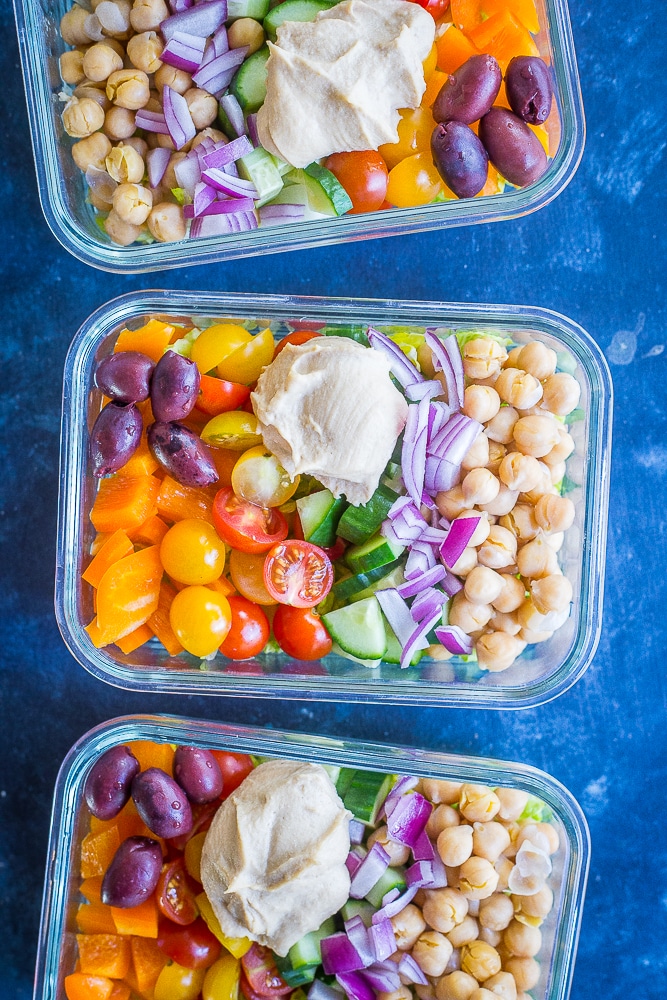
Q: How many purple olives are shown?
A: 12